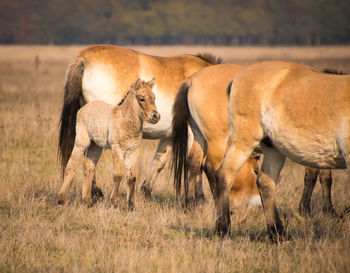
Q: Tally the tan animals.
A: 4